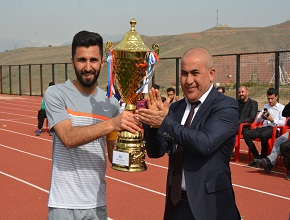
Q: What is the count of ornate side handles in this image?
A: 2